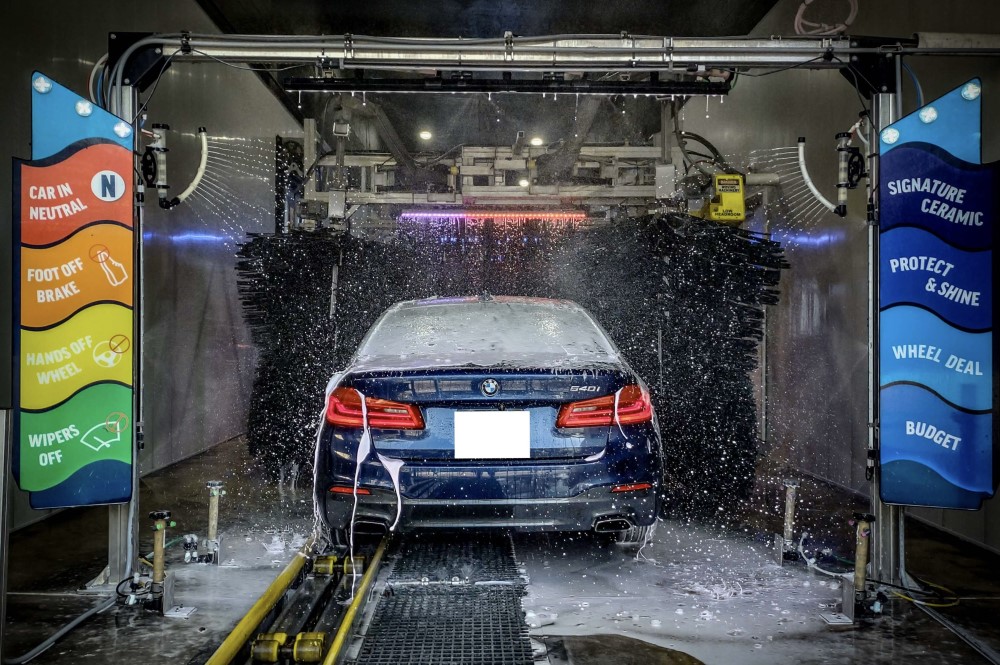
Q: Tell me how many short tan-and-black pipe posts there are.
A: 4